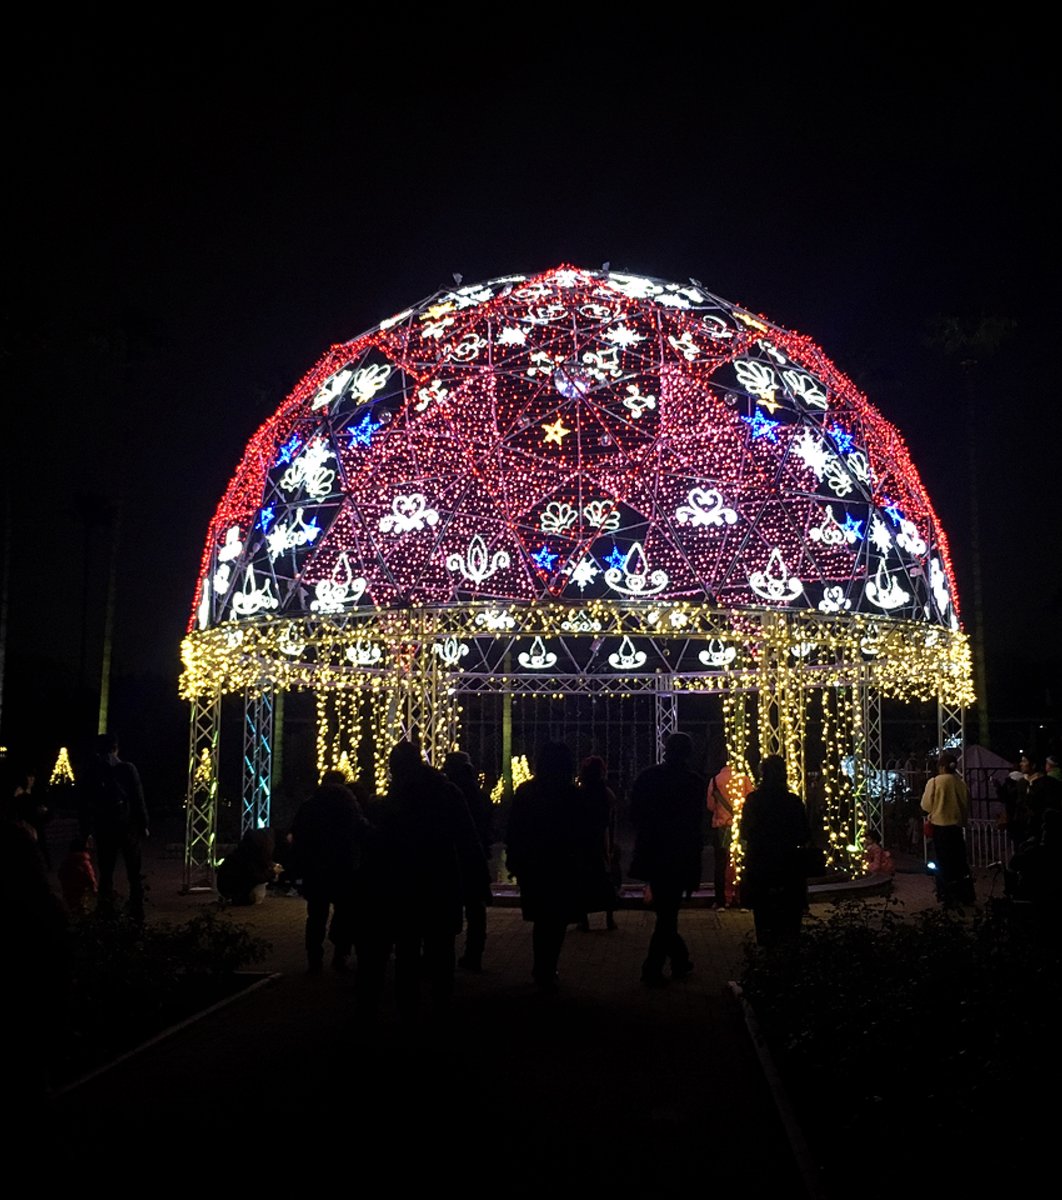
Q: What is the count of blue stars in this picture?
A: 10